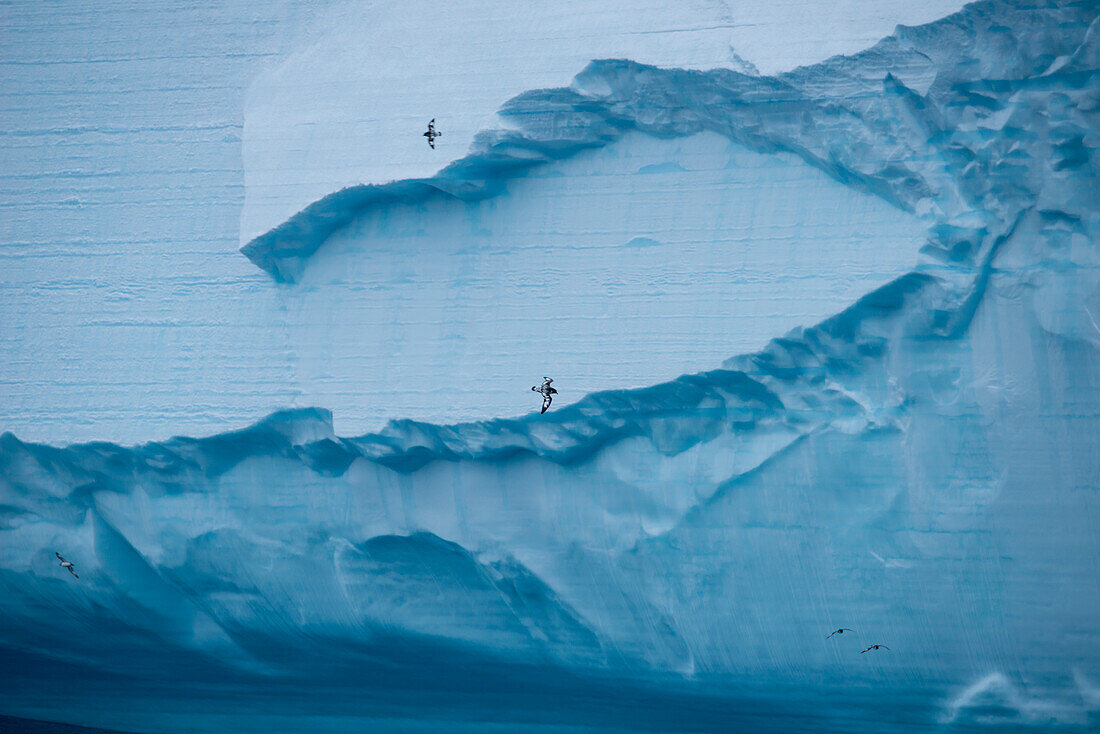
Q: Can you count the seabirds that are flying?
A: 5